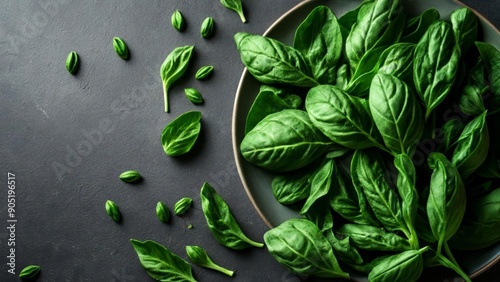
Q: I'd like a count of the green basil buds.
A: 11